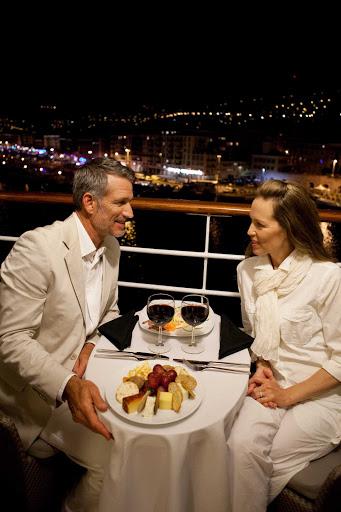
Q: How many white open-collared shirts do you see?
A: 2